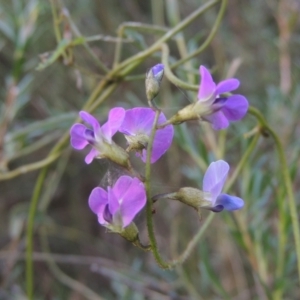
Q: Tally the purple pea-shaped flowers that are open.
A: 5